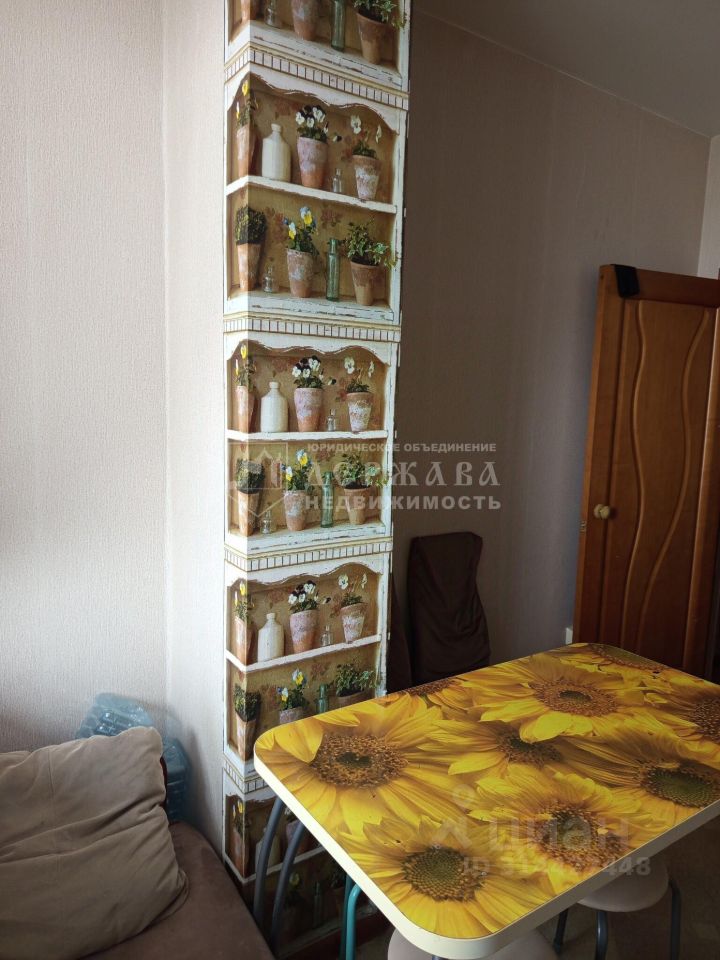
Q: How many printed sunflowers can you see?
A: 9